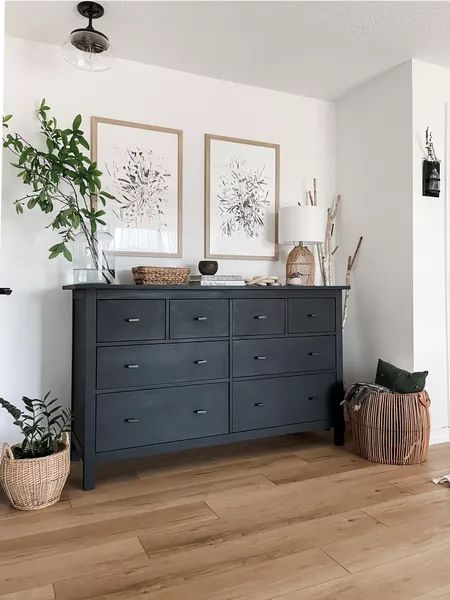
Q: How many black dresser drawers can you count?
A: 8